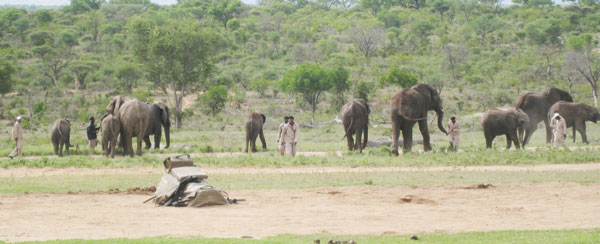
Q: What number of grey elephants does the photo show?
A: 10